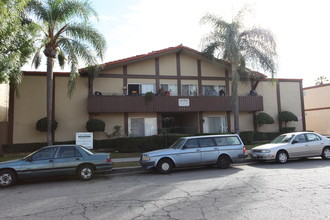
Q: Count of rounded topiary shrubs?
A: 4